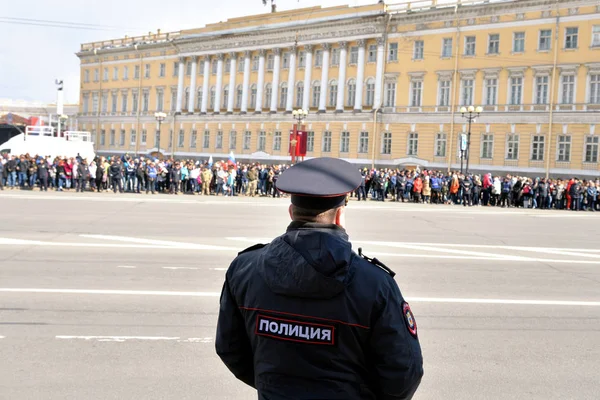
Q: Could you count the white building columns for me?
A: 14